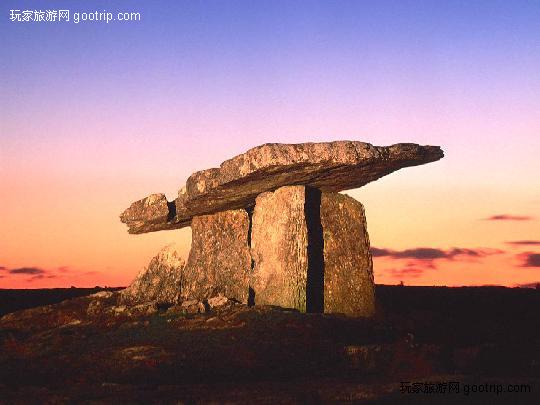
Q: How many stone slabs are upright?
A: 3